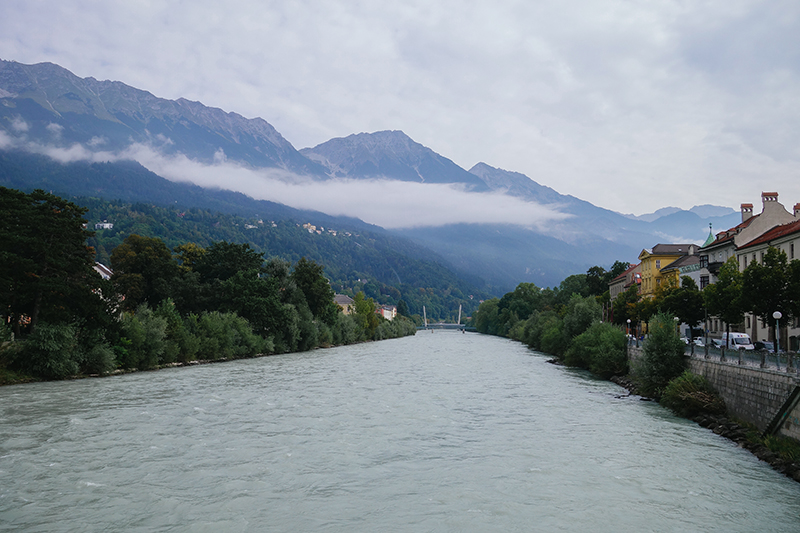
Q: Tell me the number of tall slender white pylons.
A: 2